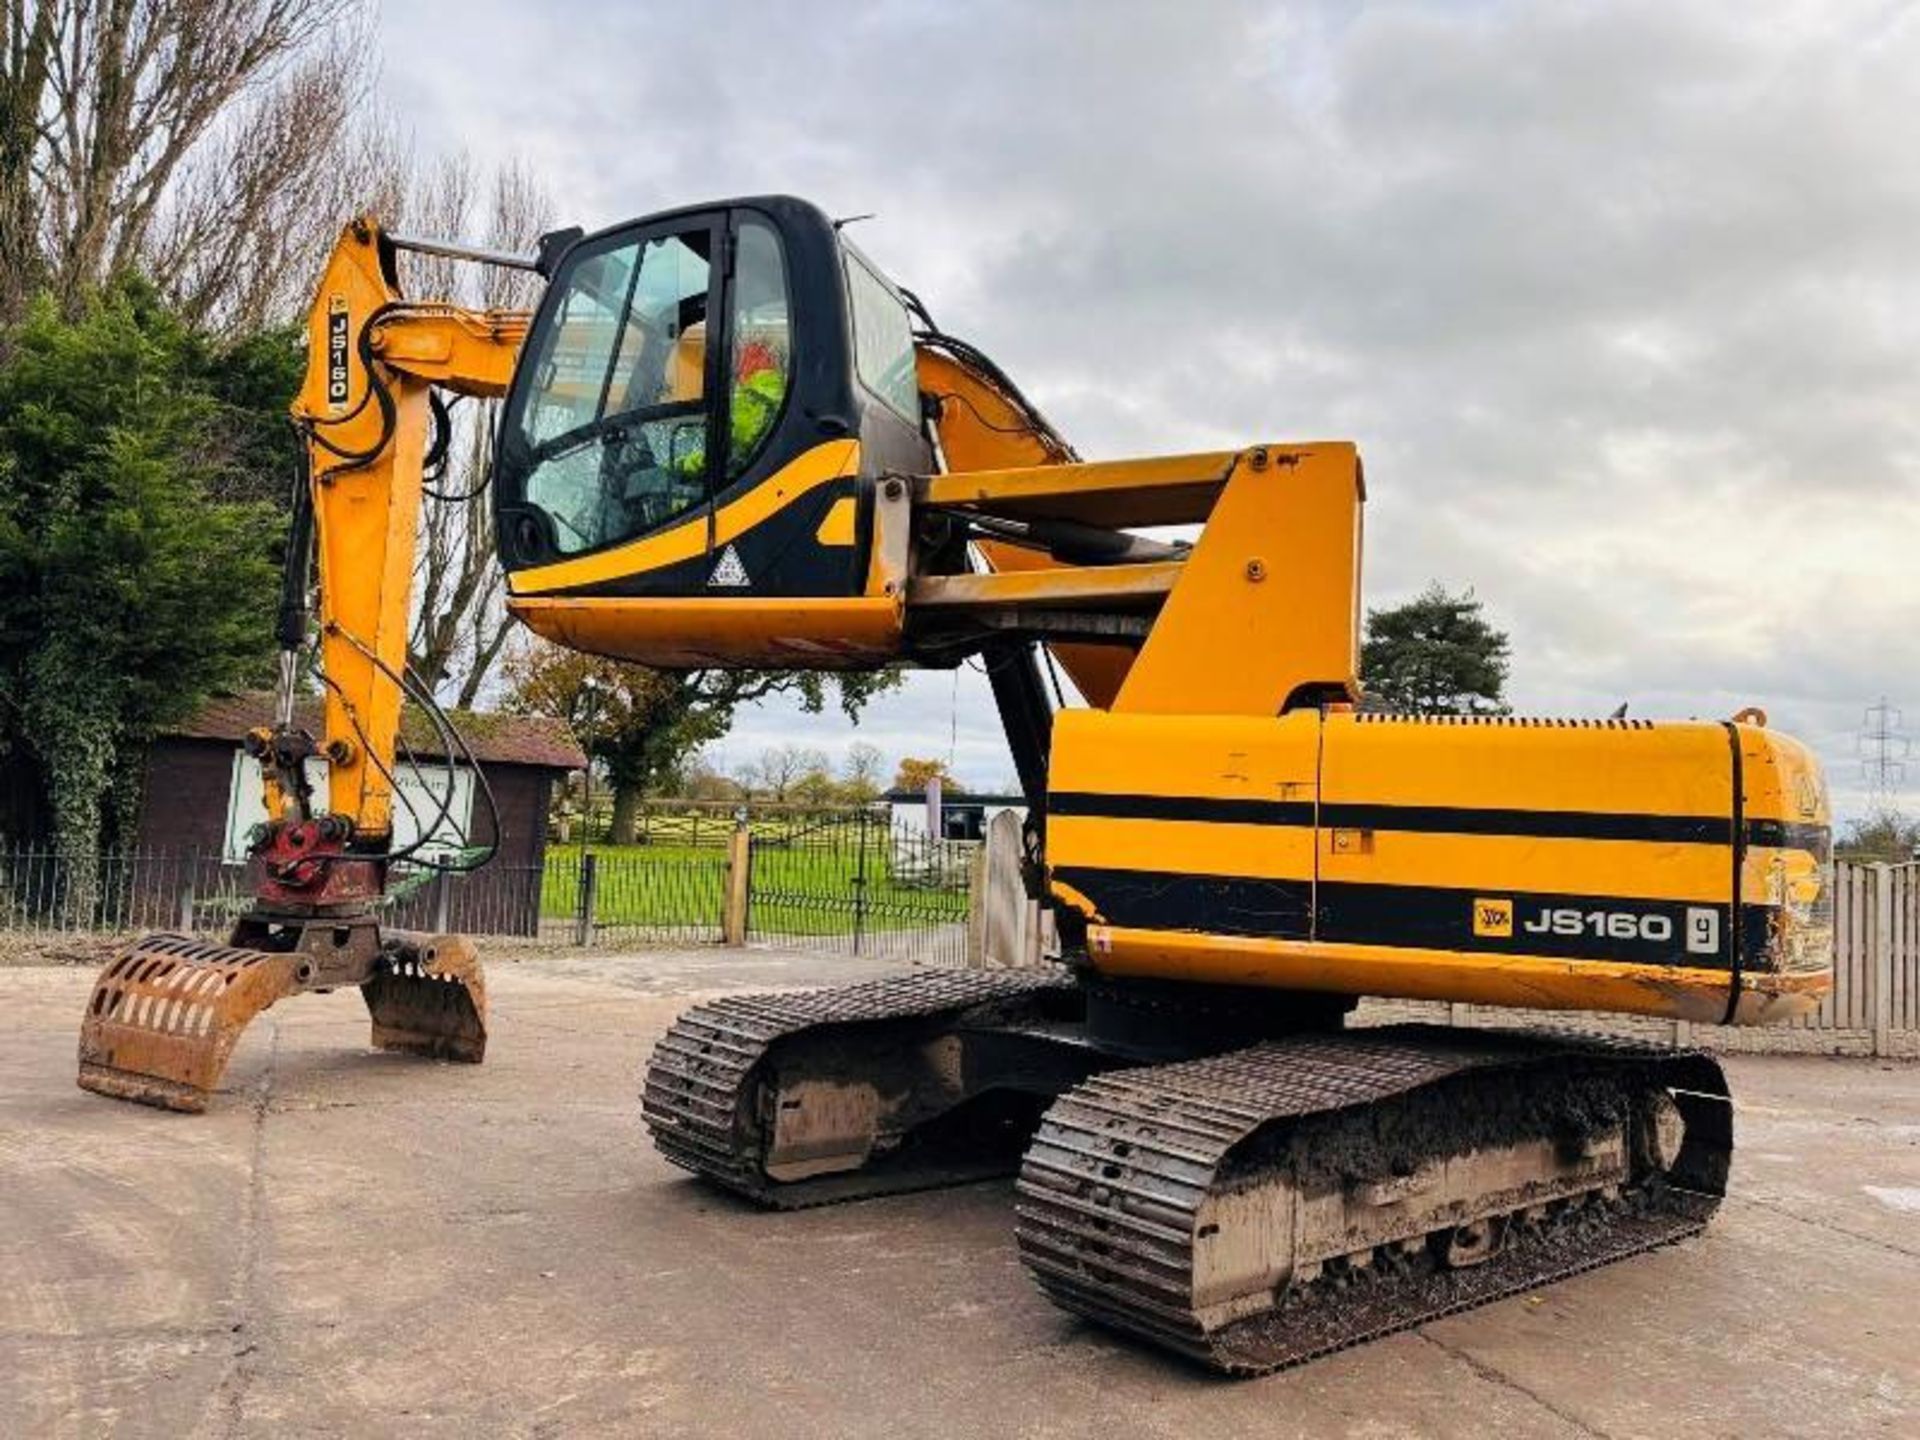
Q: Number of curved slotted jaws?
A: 2